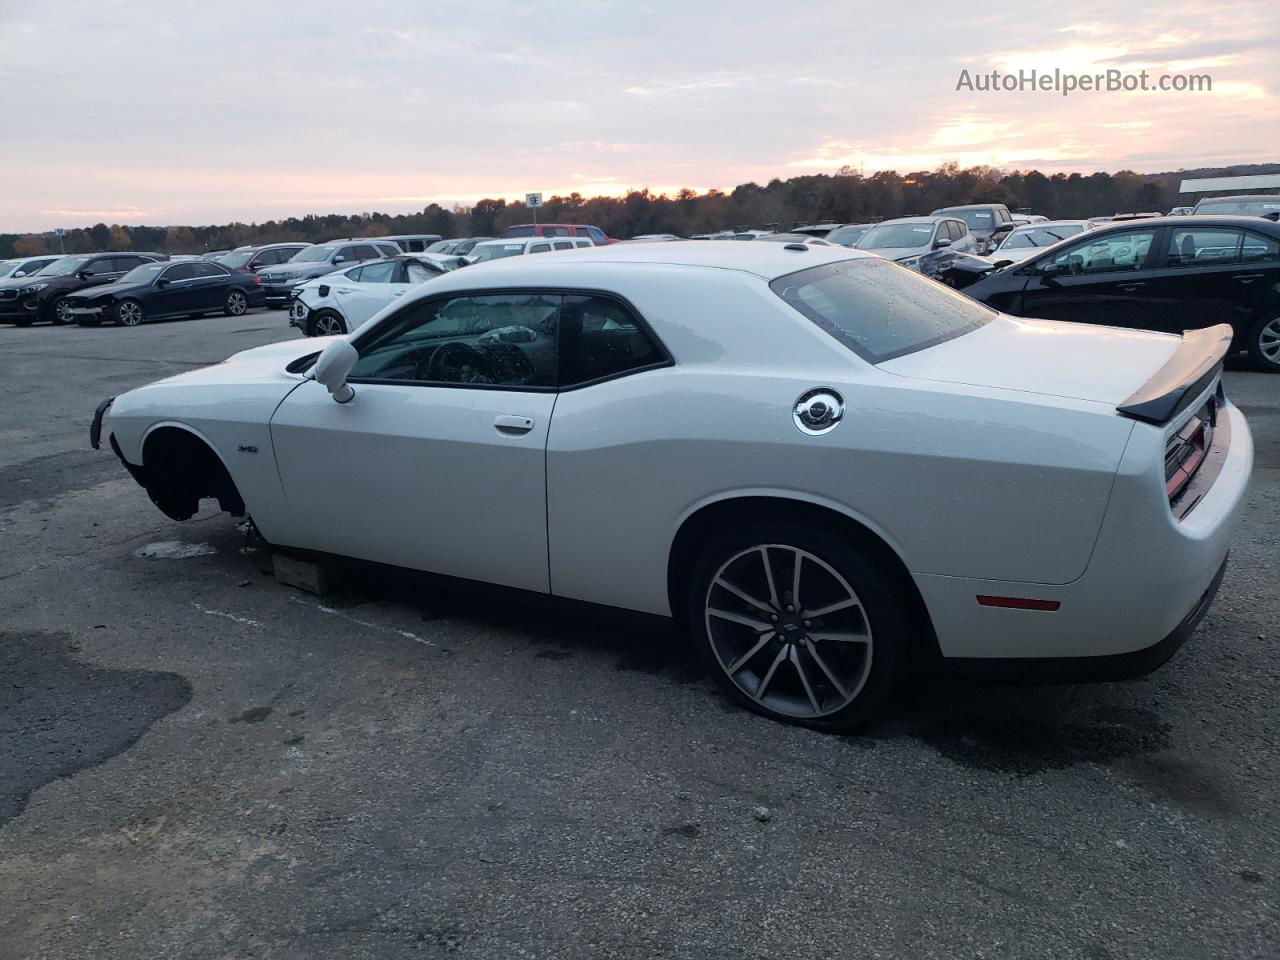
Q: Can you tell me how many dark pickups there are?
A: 1